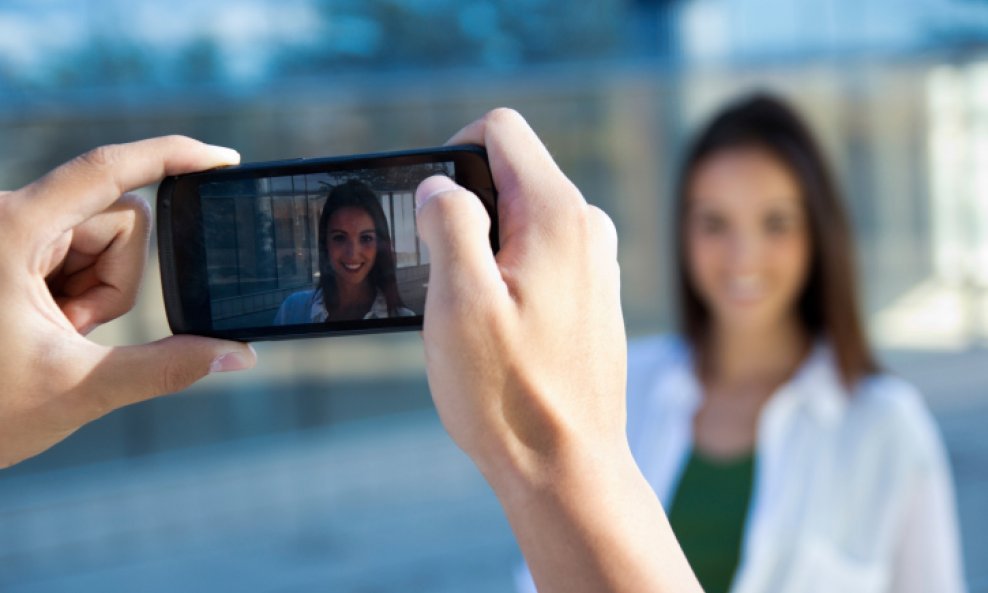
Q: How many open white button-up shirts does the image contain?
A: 1